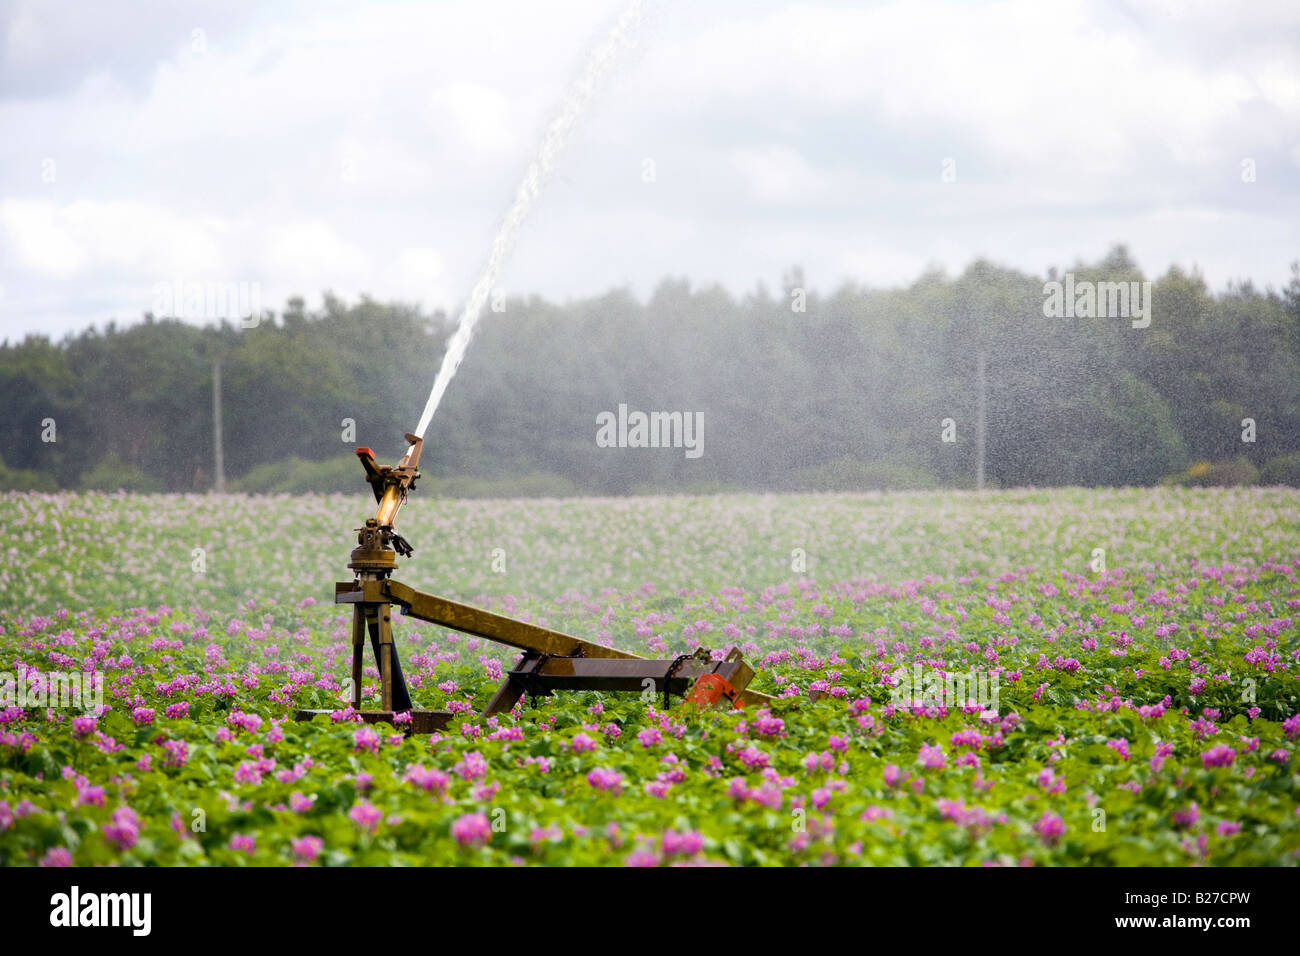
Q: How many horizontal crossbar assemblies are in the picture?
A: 1